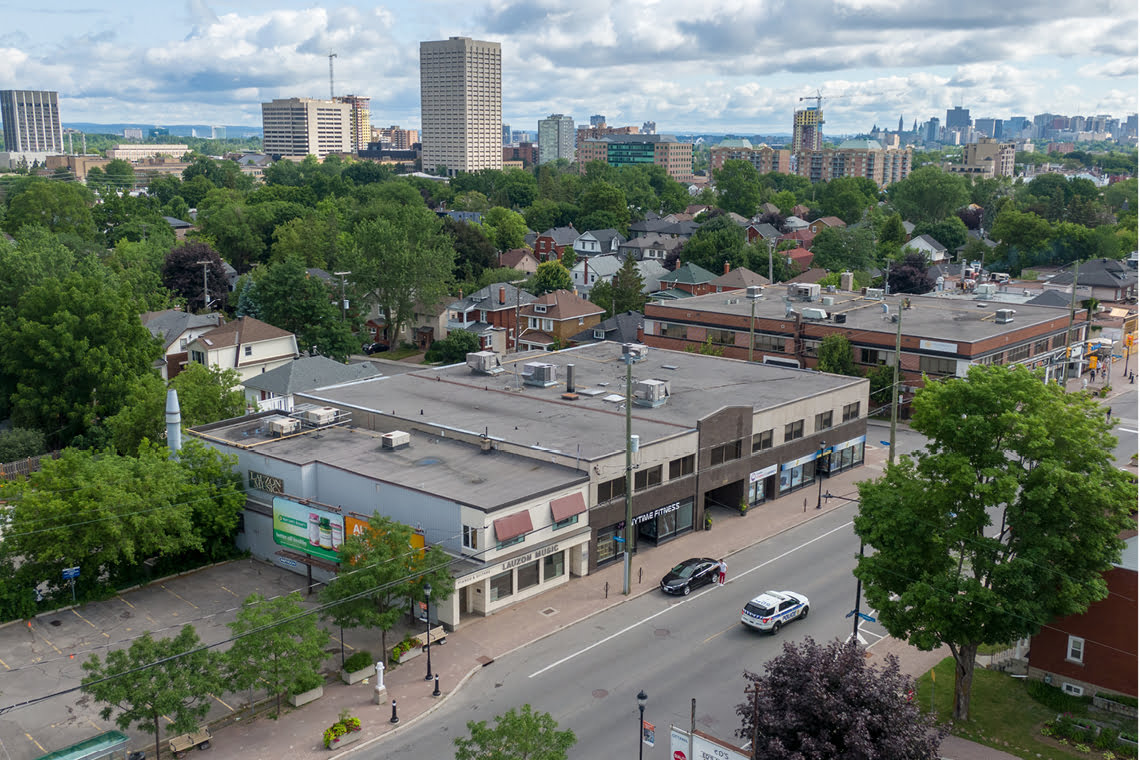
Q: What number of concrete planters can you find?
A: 4